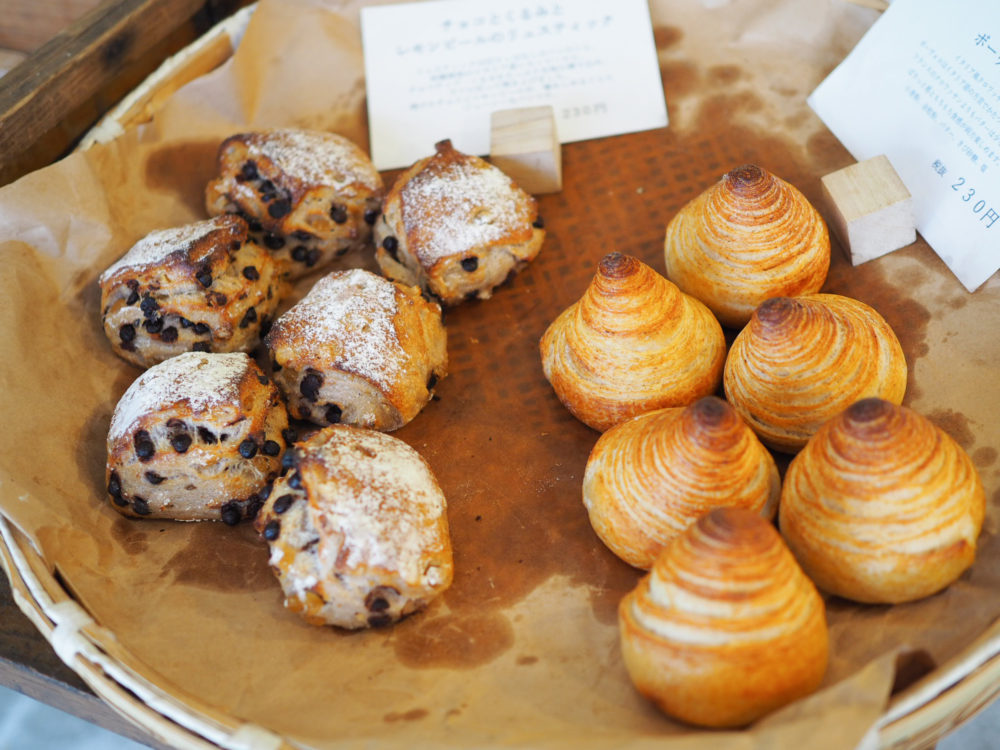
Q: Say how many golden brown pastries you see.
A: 6